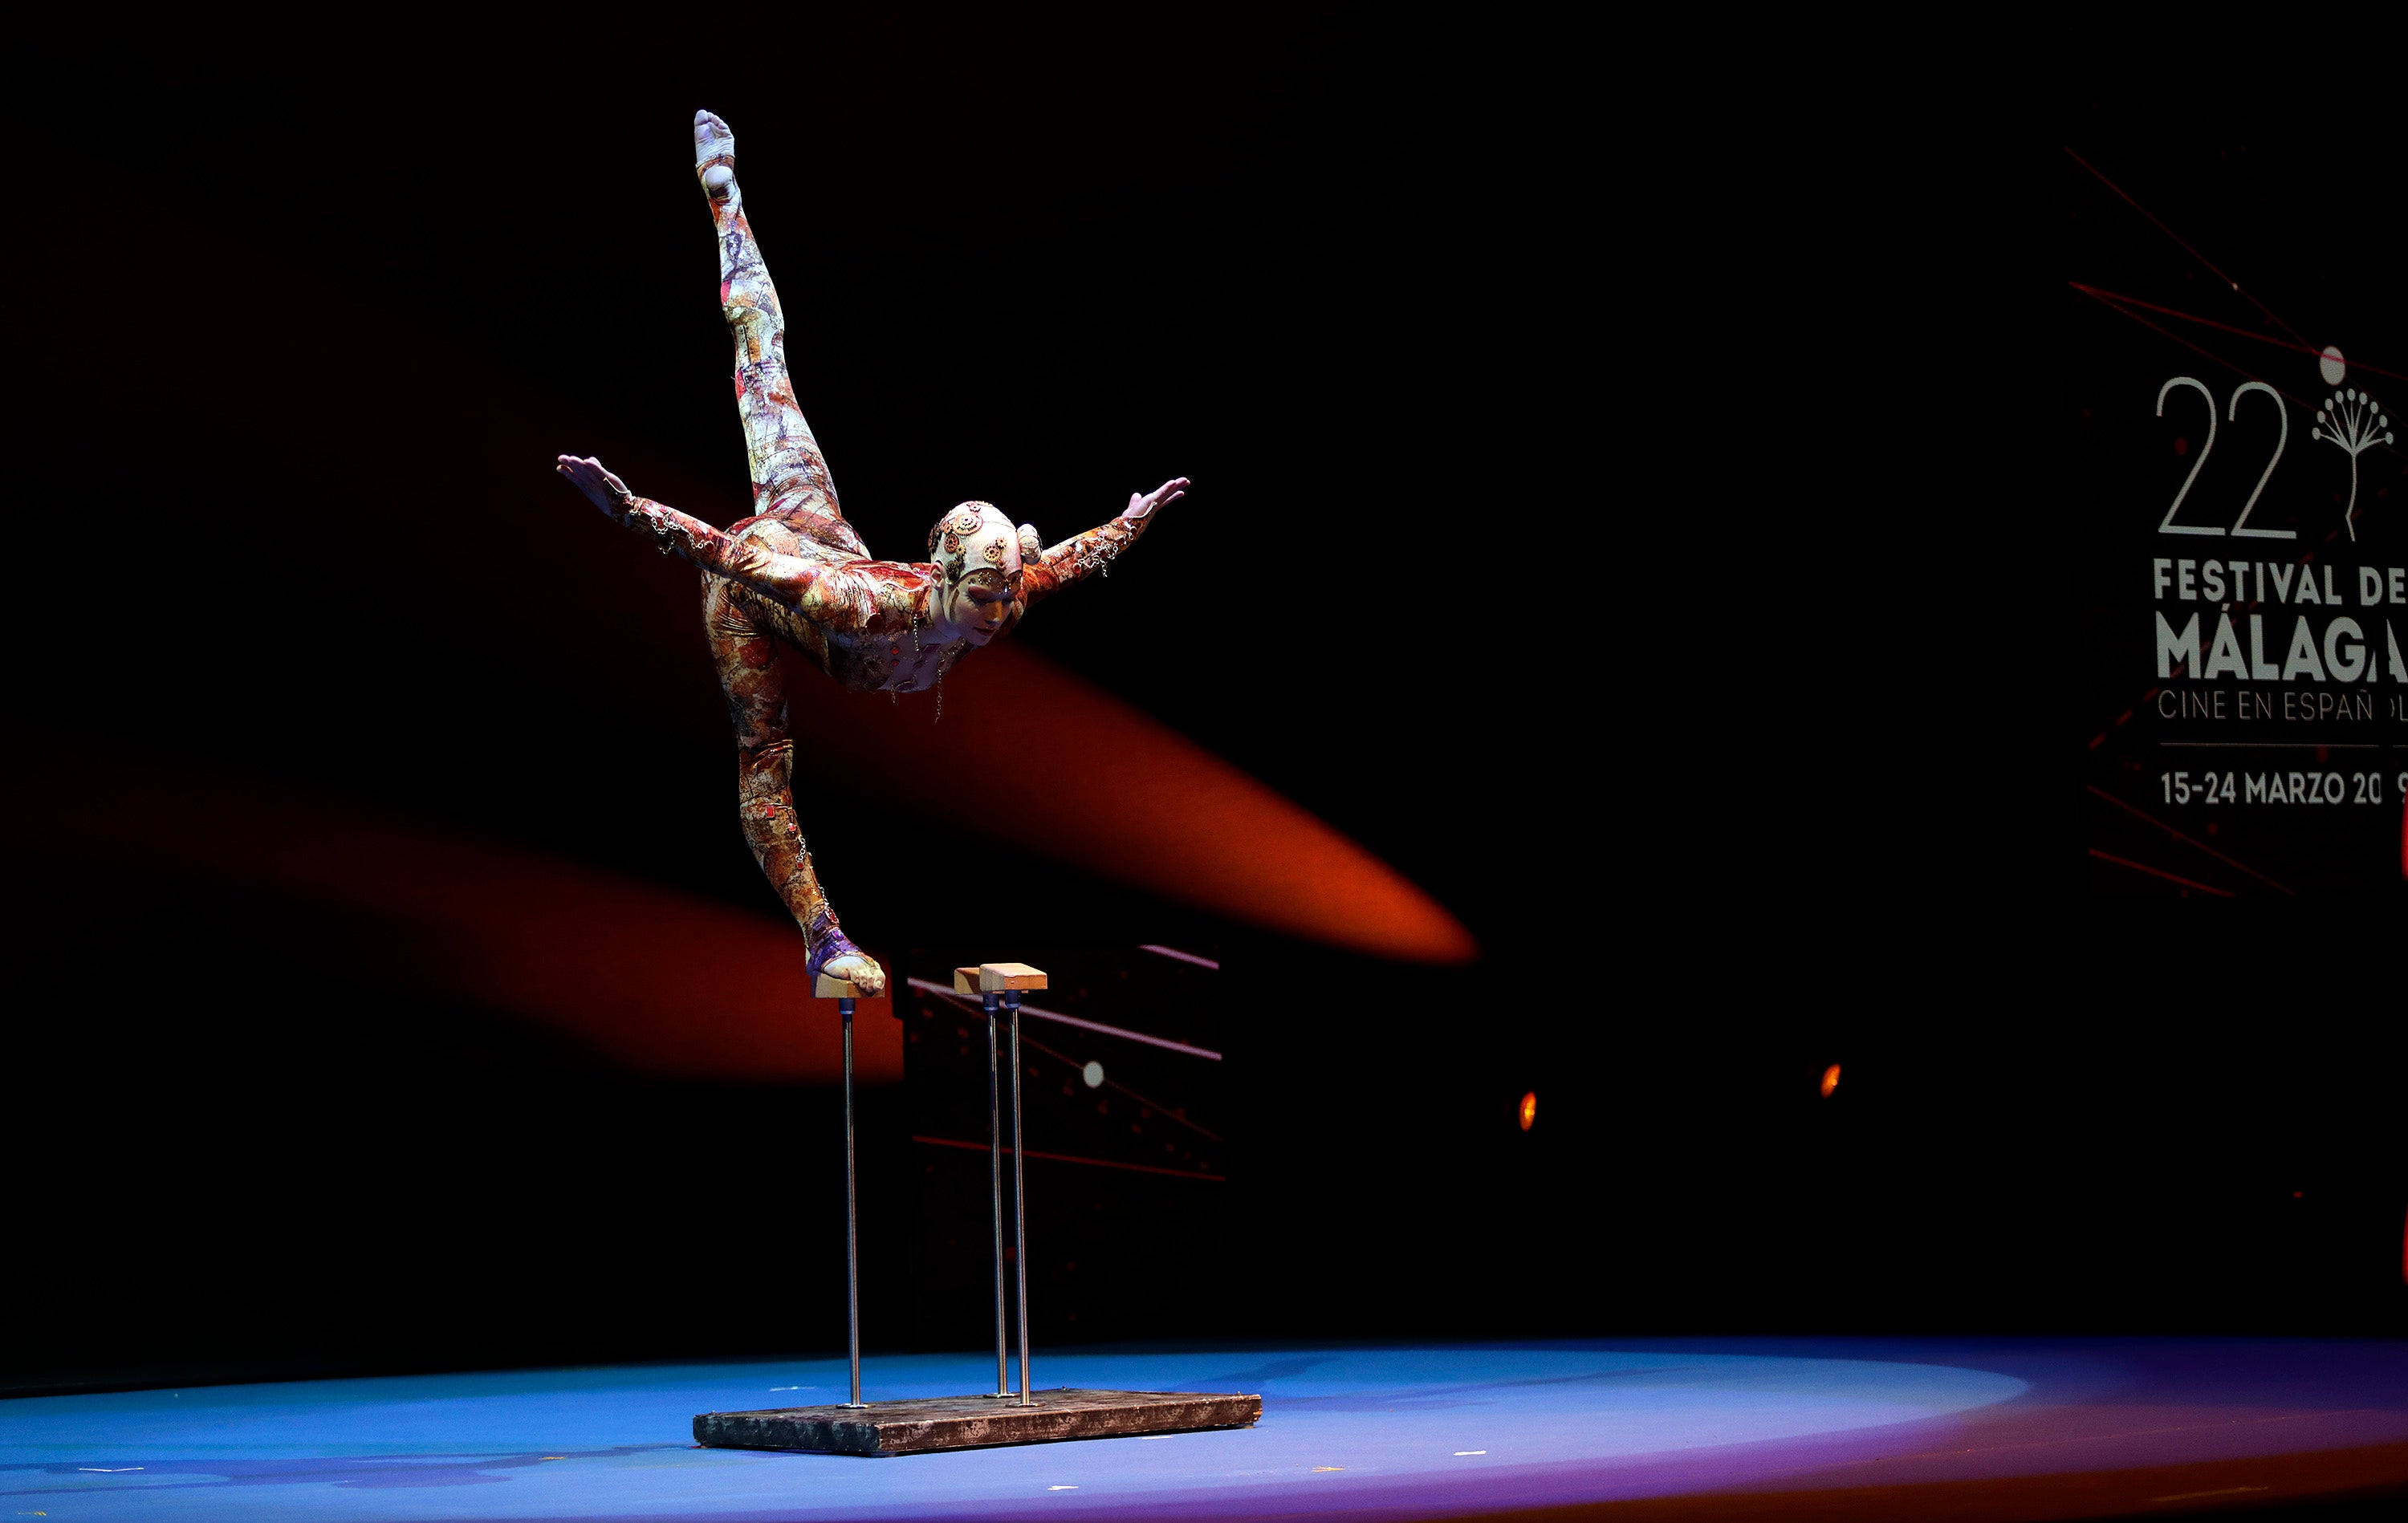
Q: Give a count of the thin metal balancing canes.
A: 3